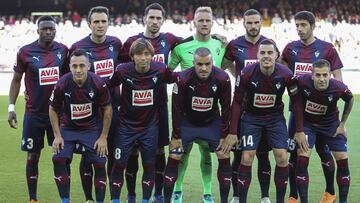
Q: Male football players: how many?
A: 11